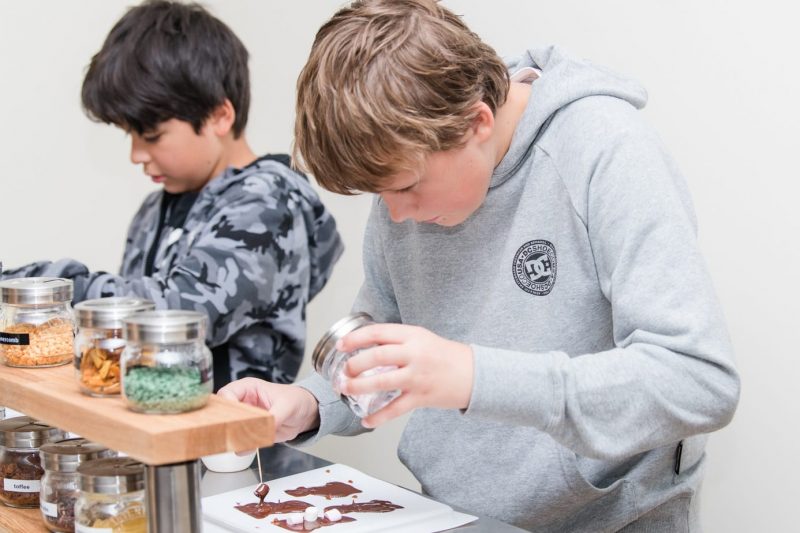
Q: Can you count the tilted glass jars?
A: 1